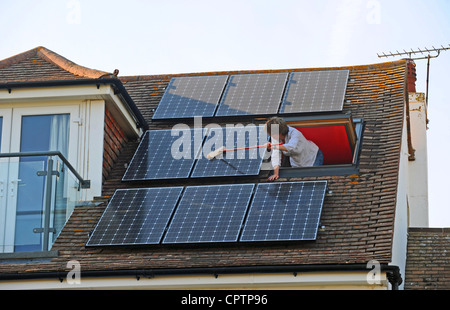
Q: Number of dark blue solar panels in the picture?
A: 8